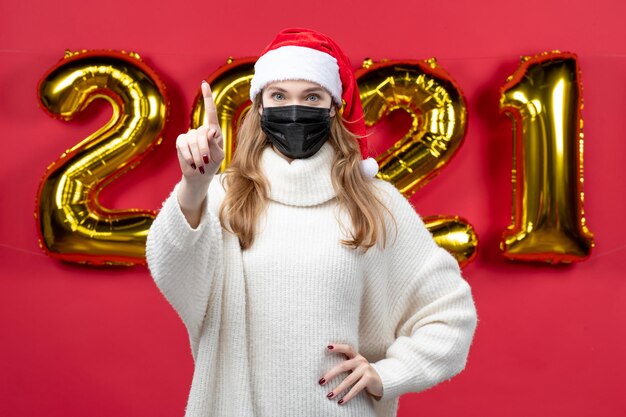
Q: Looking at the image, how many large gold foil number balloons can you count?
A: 4